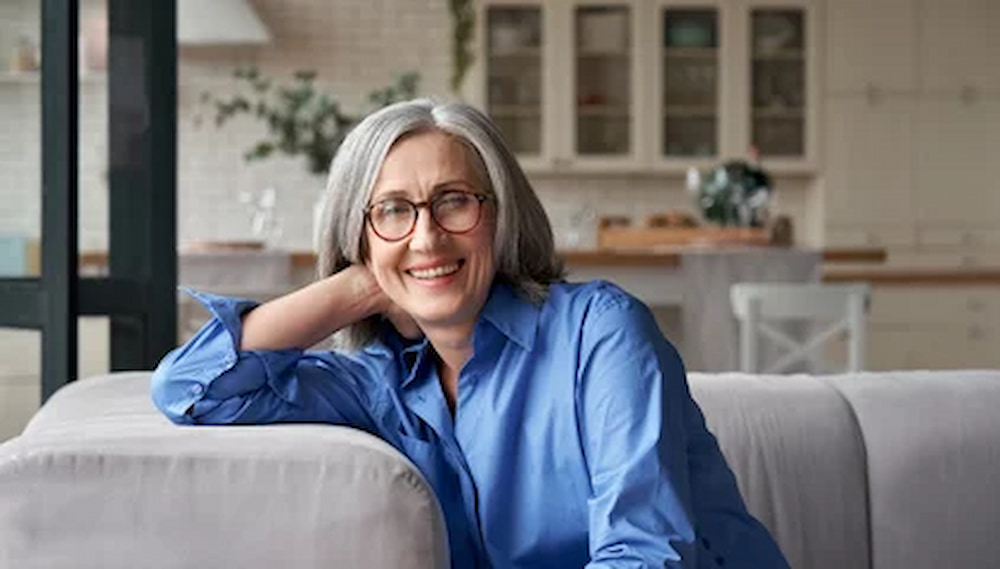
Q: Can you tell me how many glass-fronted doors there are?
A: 4